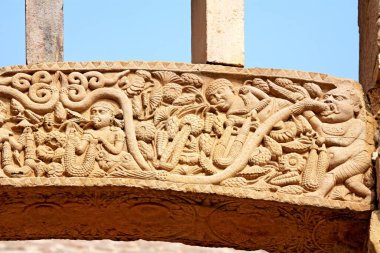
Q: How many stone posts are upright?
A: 3